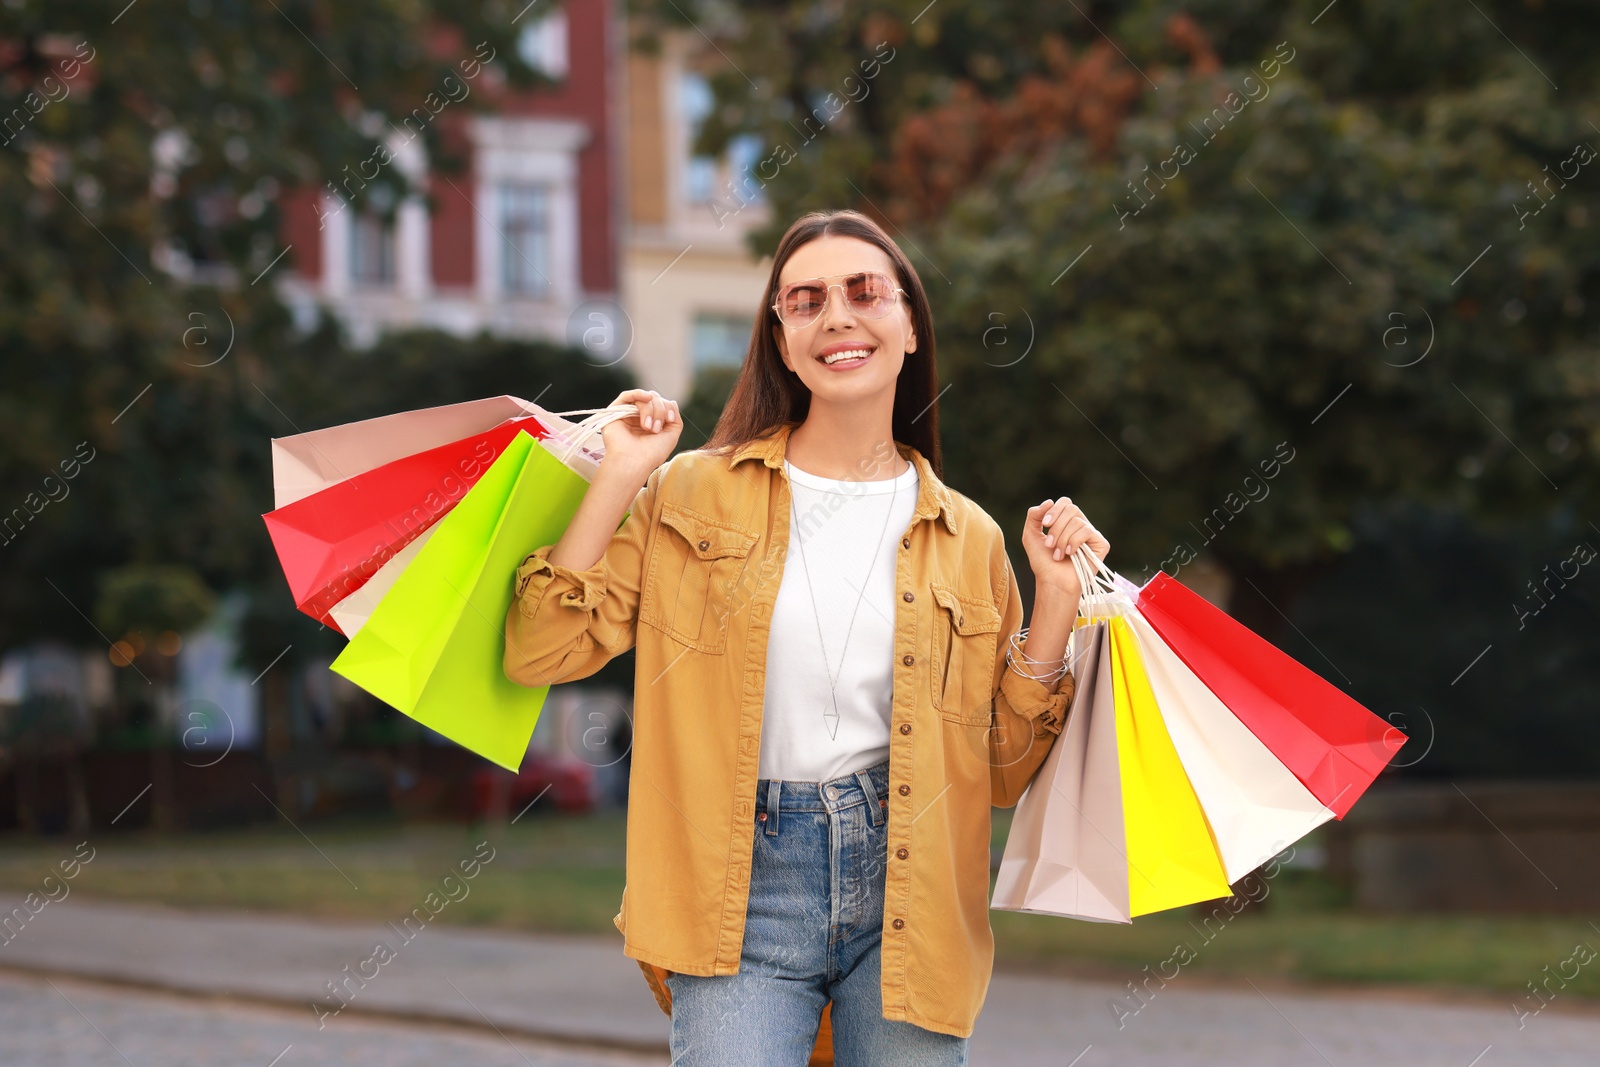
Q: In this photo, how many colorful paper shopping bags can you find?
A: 8